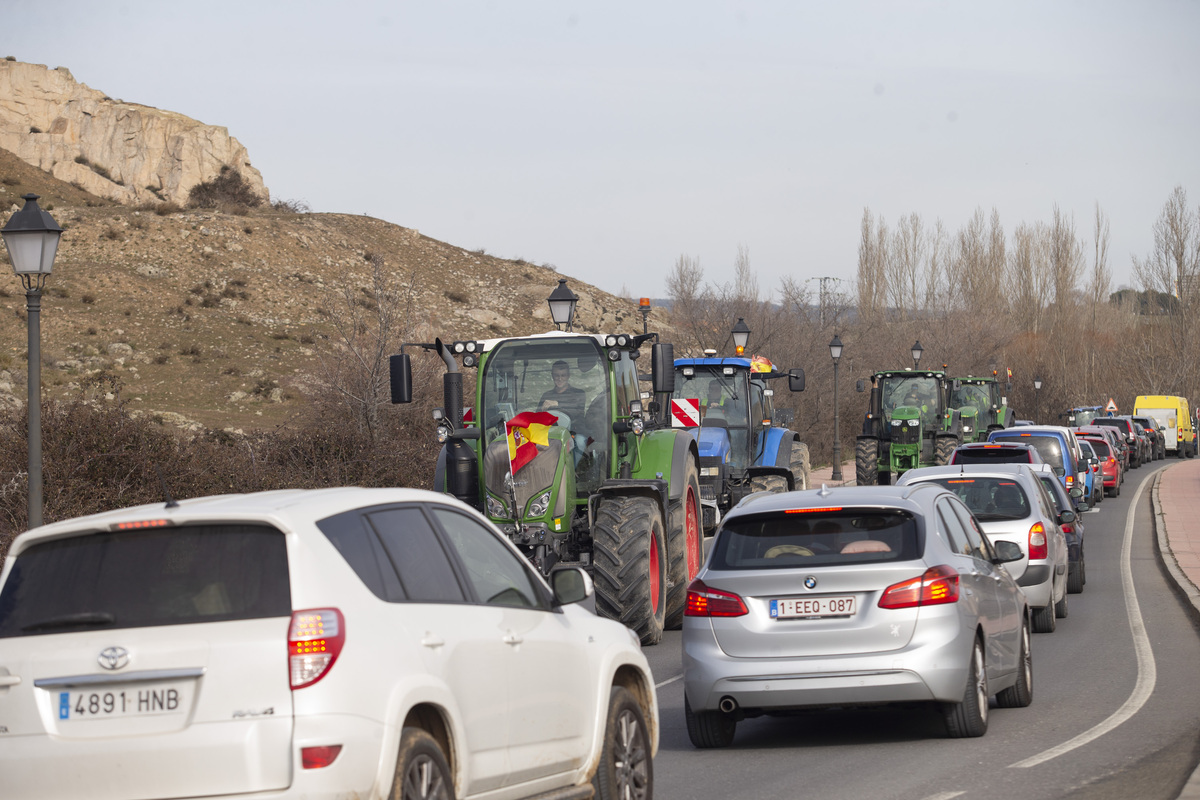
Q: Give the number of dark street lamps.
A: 6